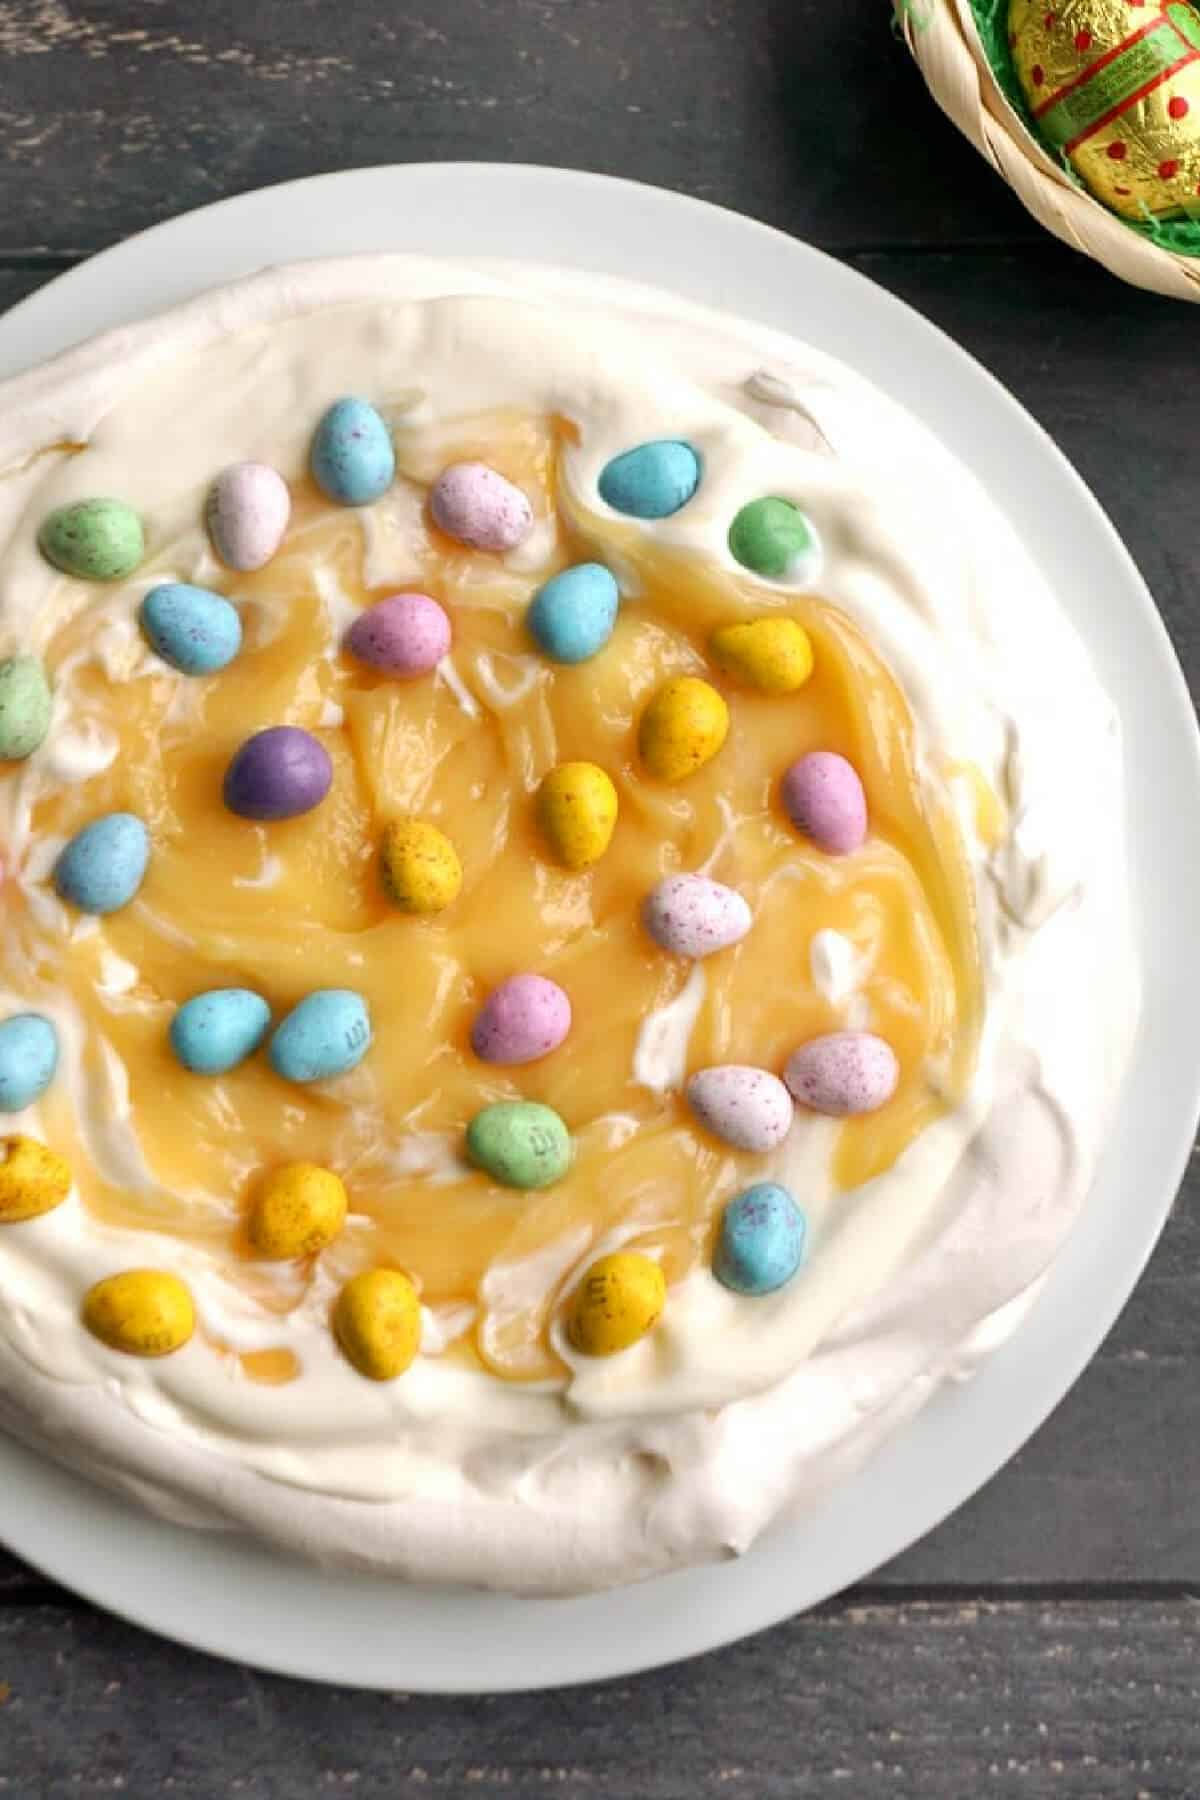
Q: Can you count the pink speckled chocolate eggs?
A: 8